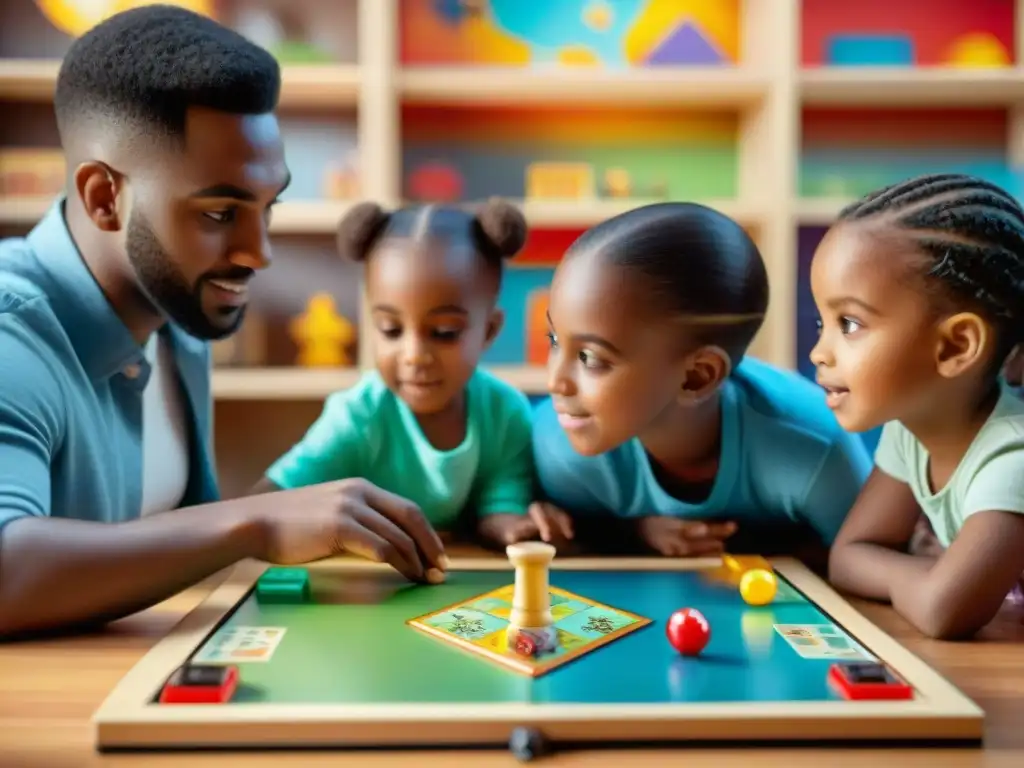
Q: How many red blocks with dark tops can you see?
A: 2